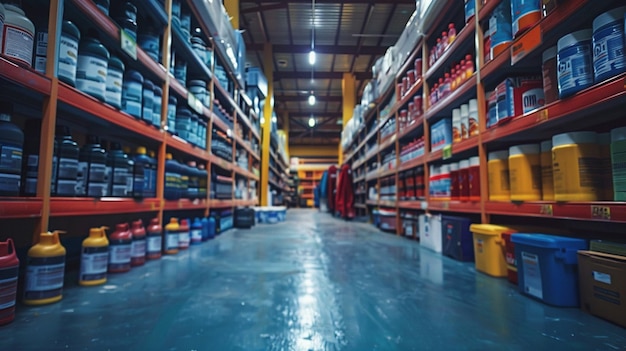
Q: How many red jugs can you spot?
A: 5